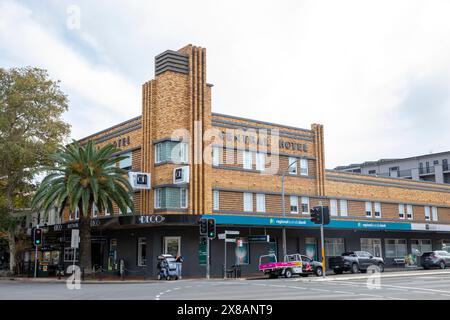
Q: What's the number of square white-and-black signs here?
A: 2